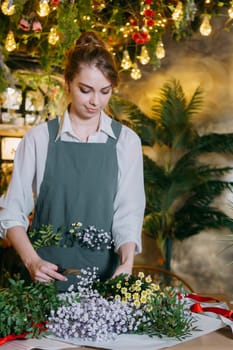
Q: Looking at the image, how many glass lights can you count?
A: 11